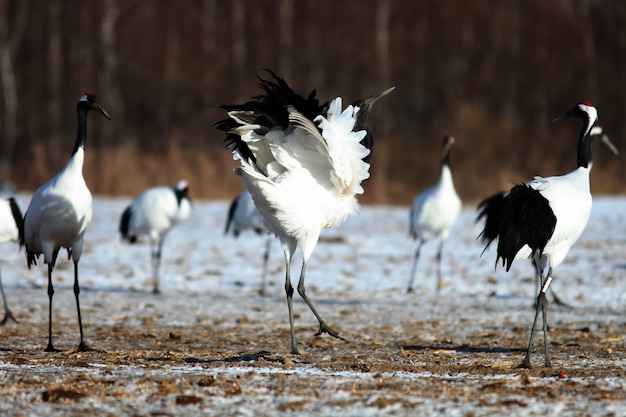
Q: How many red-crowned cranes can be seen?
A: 8